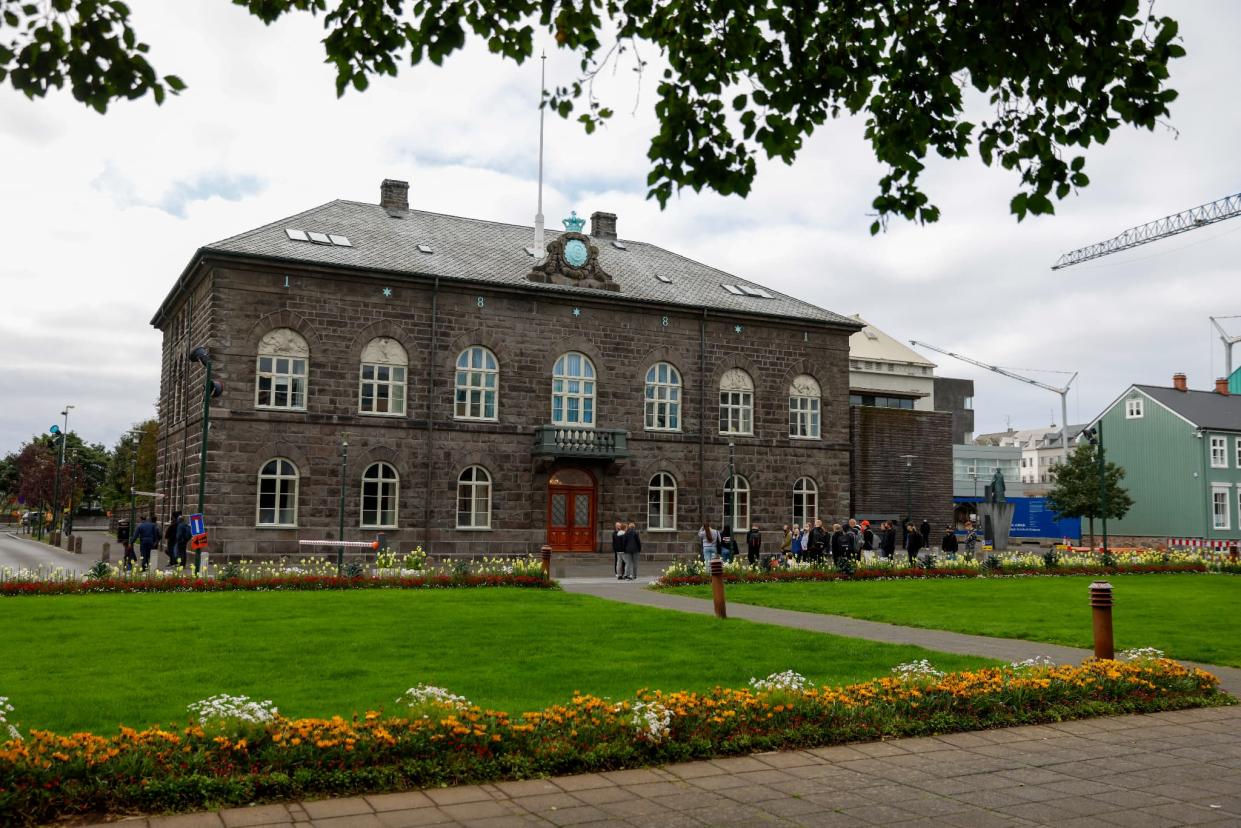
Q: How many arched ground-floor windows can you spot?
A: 6